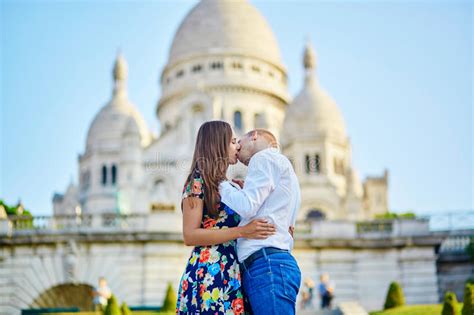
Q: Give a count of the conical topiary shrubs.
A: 6